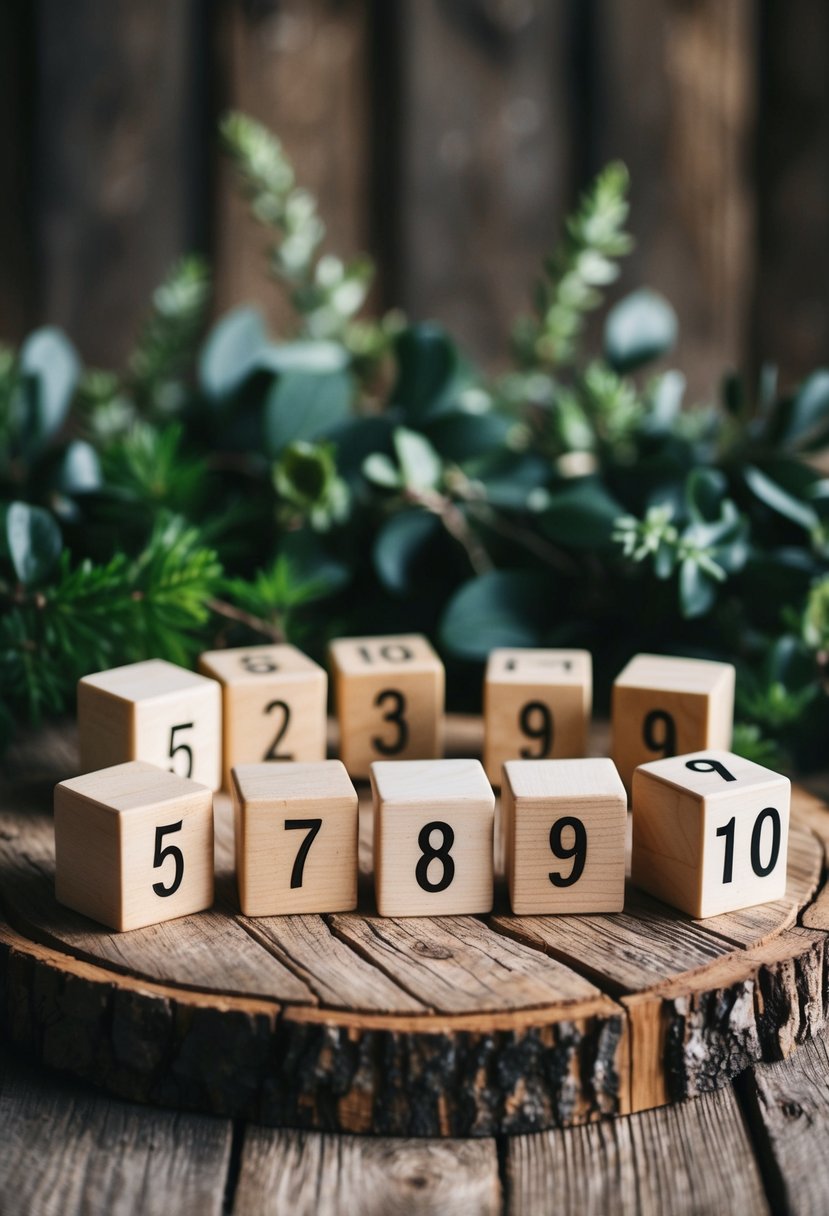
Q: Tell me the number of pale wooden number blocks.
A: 10